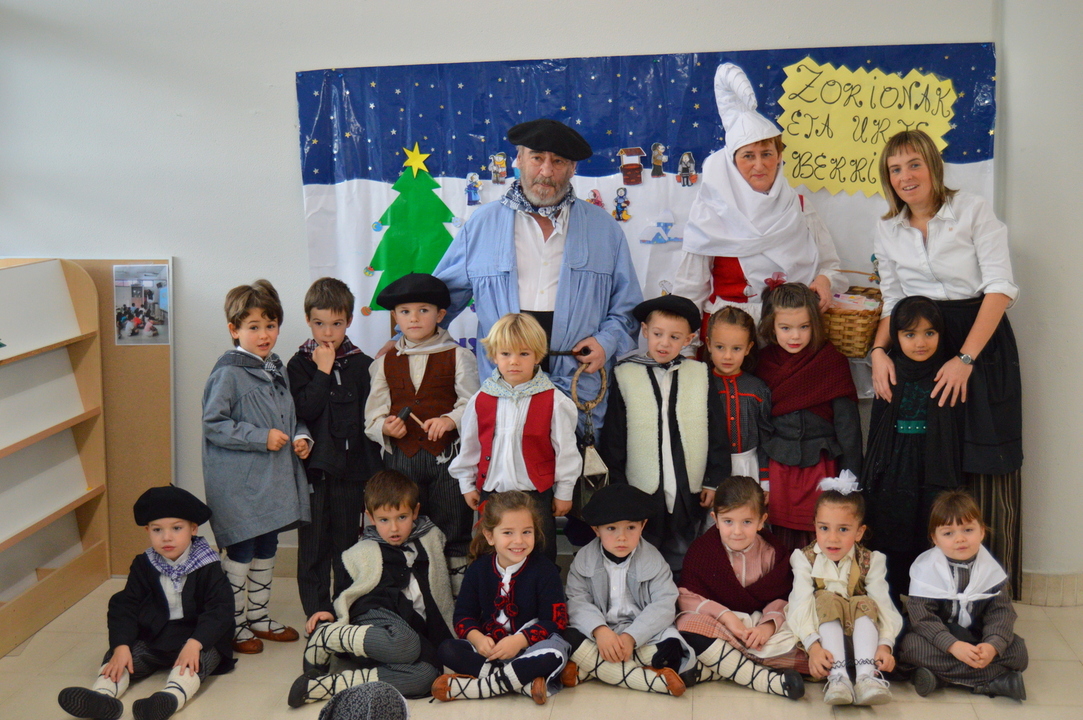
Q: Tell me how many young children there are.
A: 15